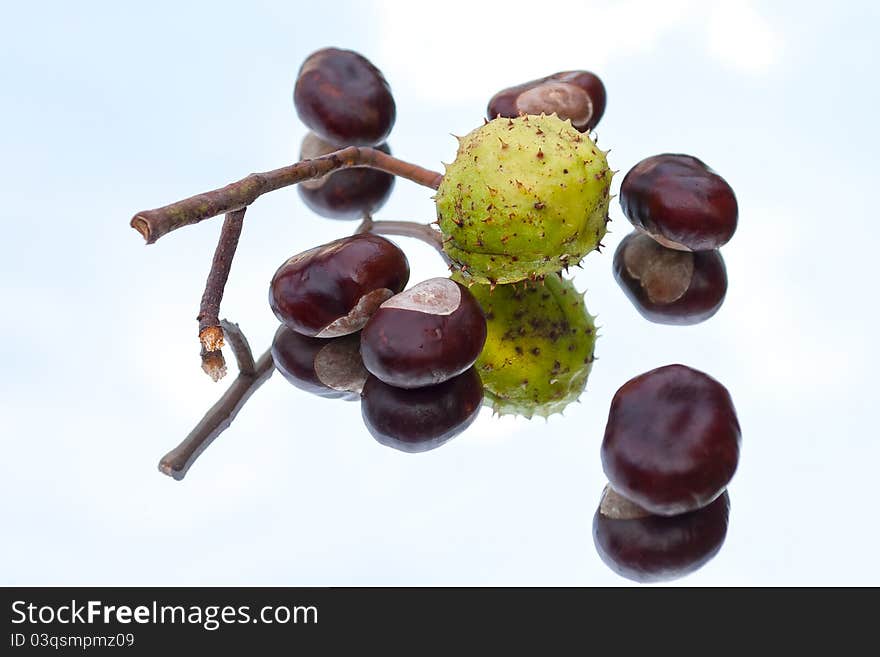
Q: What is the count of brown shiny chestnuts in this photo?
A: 6